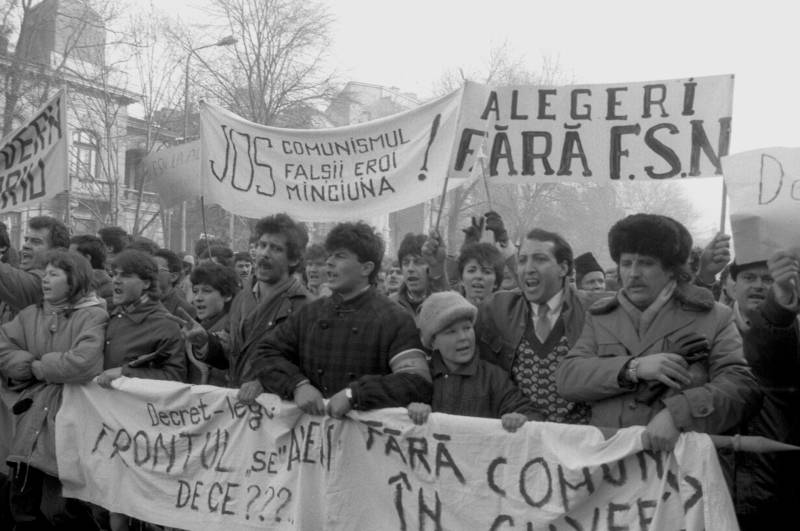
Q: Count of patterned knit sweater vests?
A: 1